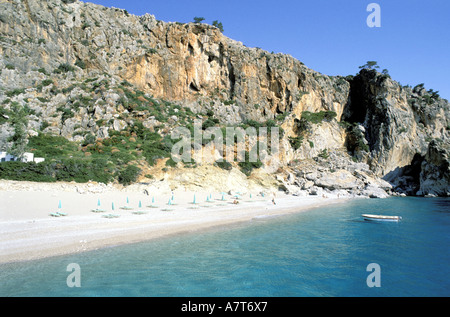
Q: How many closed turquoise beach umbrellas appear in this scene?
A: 14